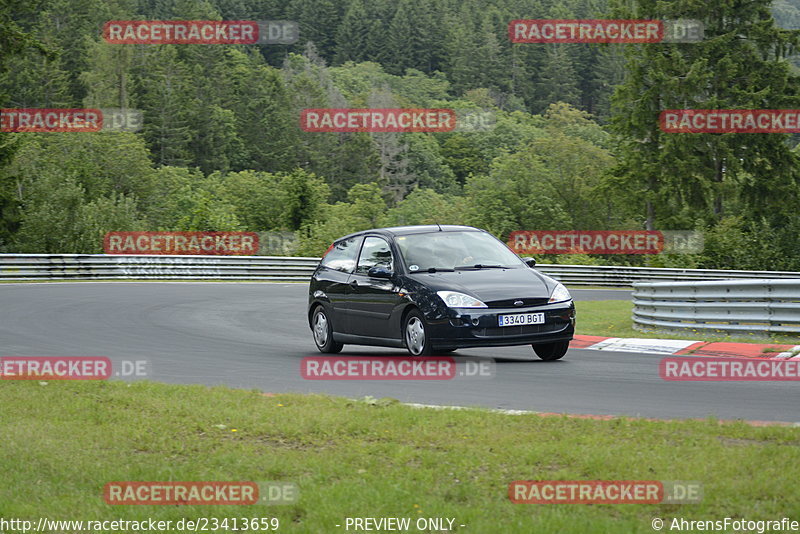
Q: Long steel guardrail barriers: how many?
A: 2